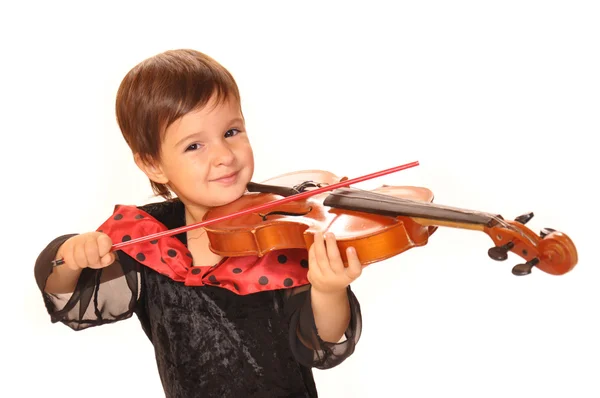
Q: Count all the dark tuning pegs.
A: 4